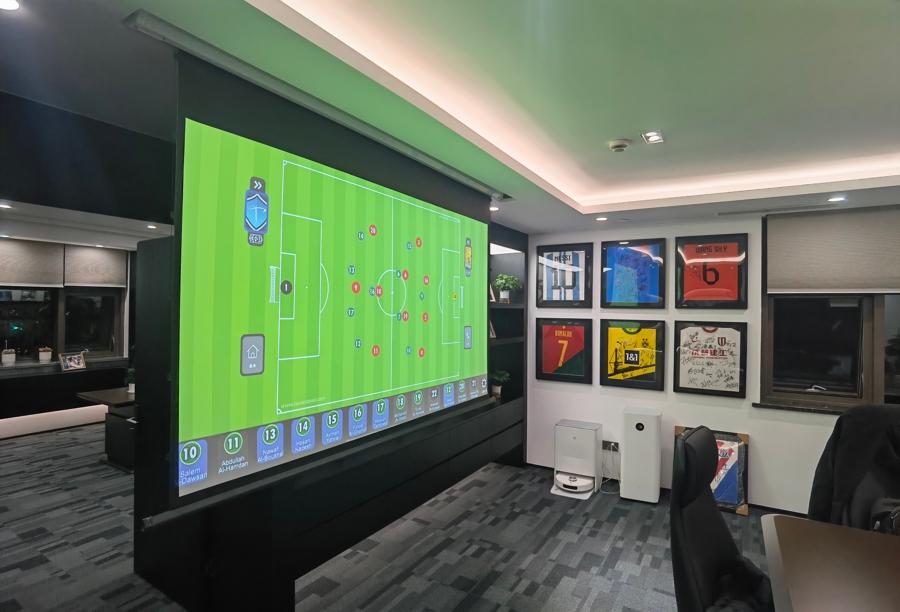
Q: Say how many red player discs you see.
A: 10